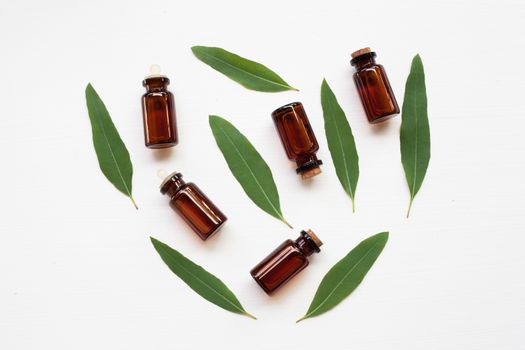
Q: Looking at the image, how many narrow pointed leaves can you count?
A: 7